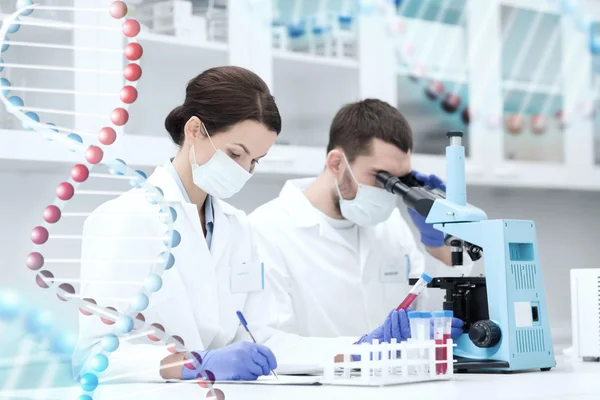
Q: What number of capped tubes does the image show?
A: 5